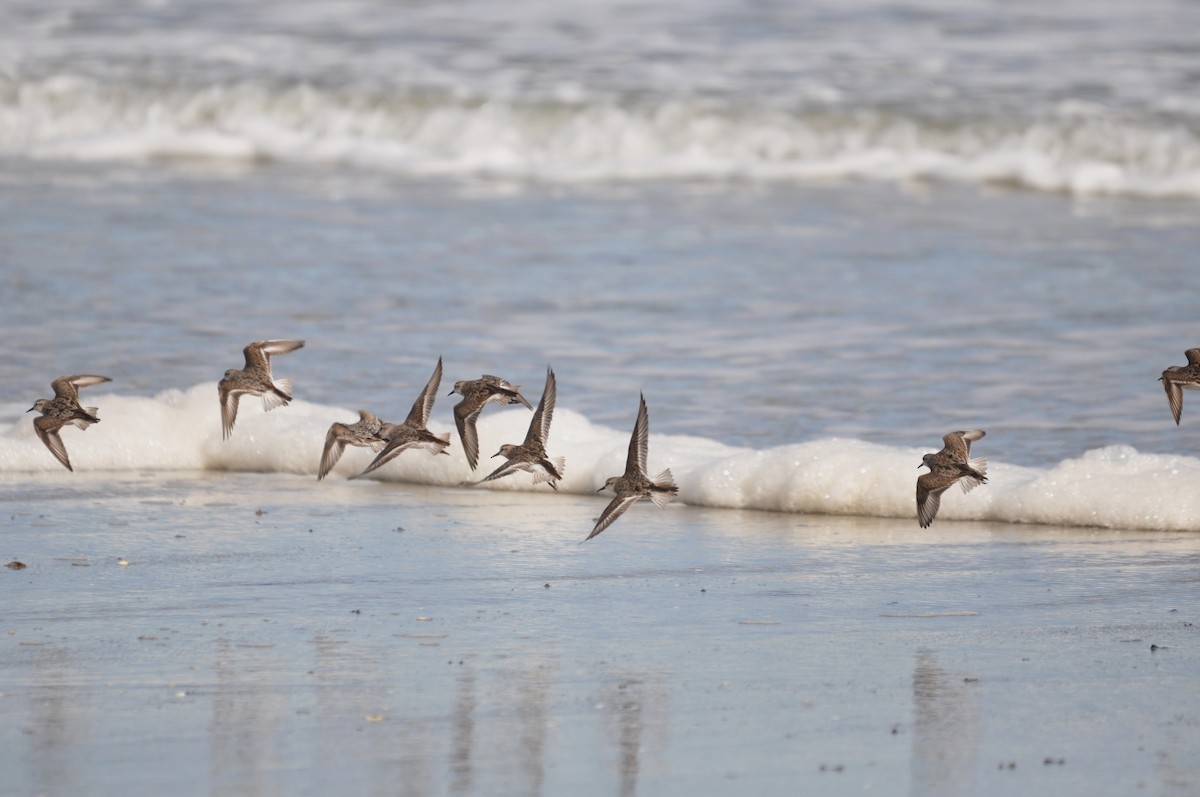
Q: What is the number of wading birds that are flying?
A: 9